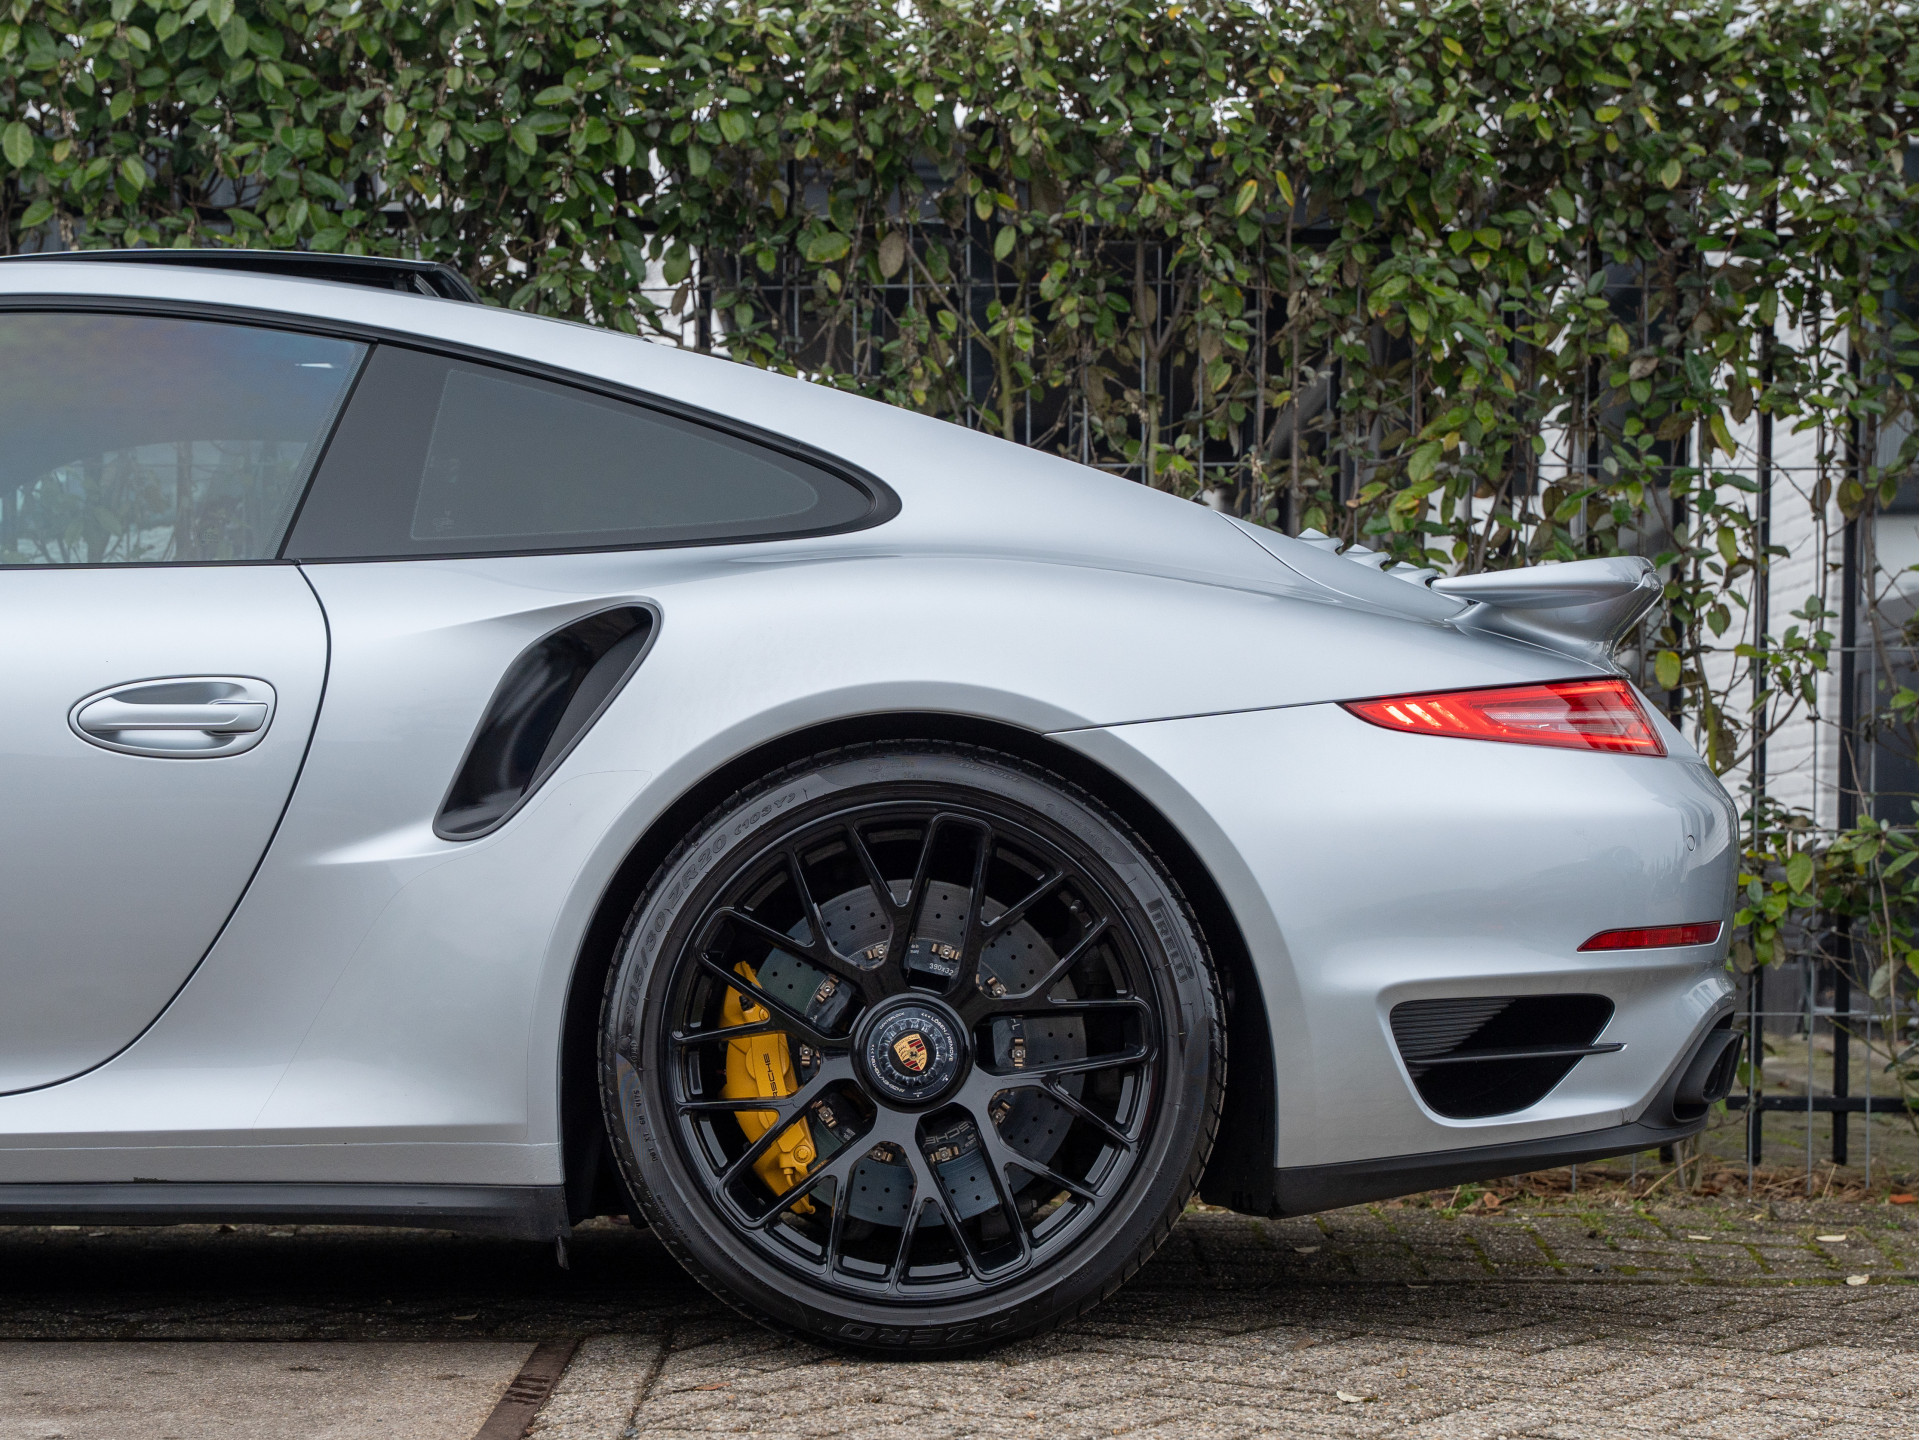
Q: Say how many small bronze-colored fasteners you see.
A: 10